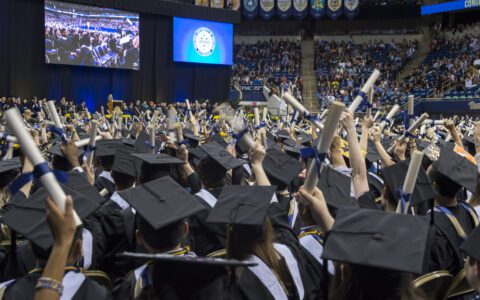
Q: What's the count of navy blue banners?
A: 7